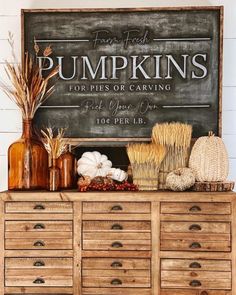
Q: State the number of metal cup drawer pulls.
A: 15